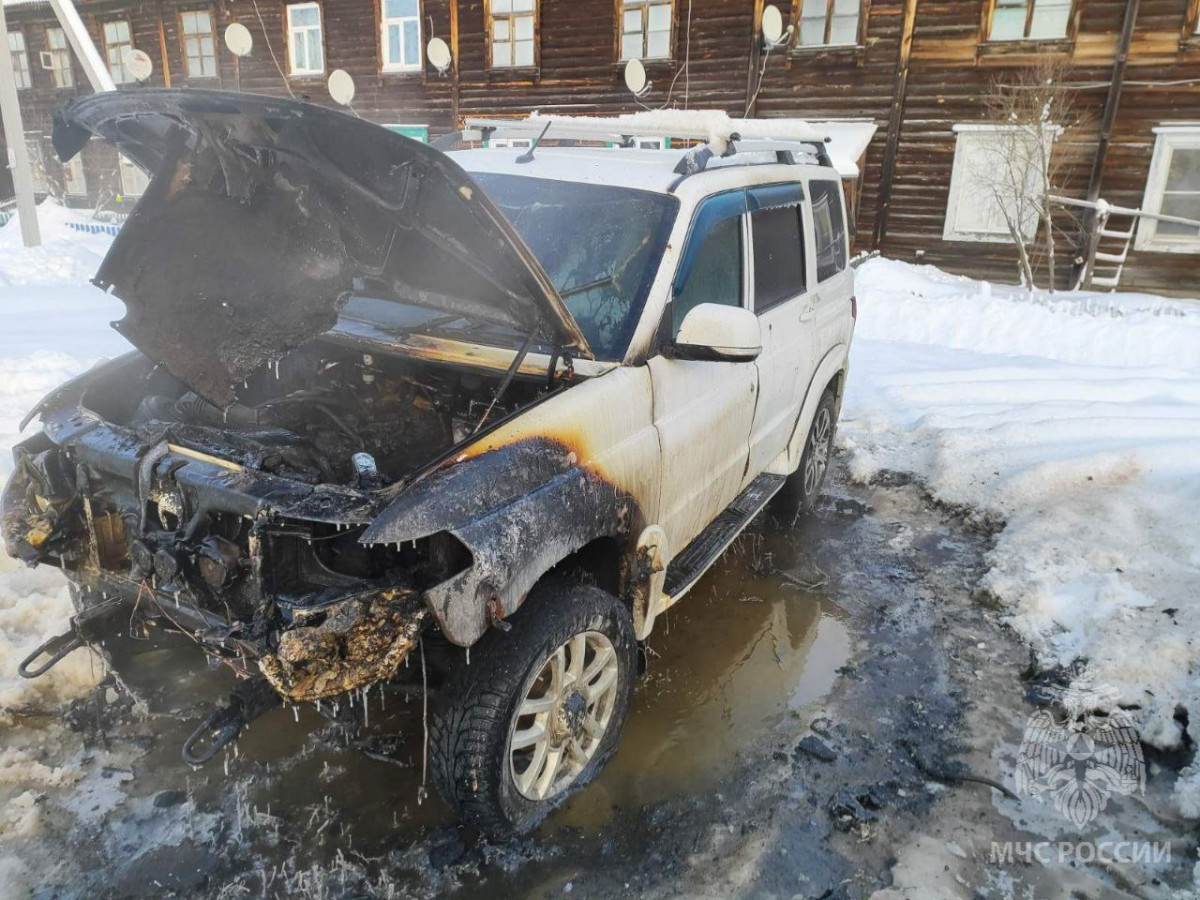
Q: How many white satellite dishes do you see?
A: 6